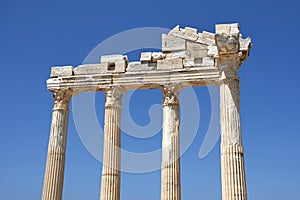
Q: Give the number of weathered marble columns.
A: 4